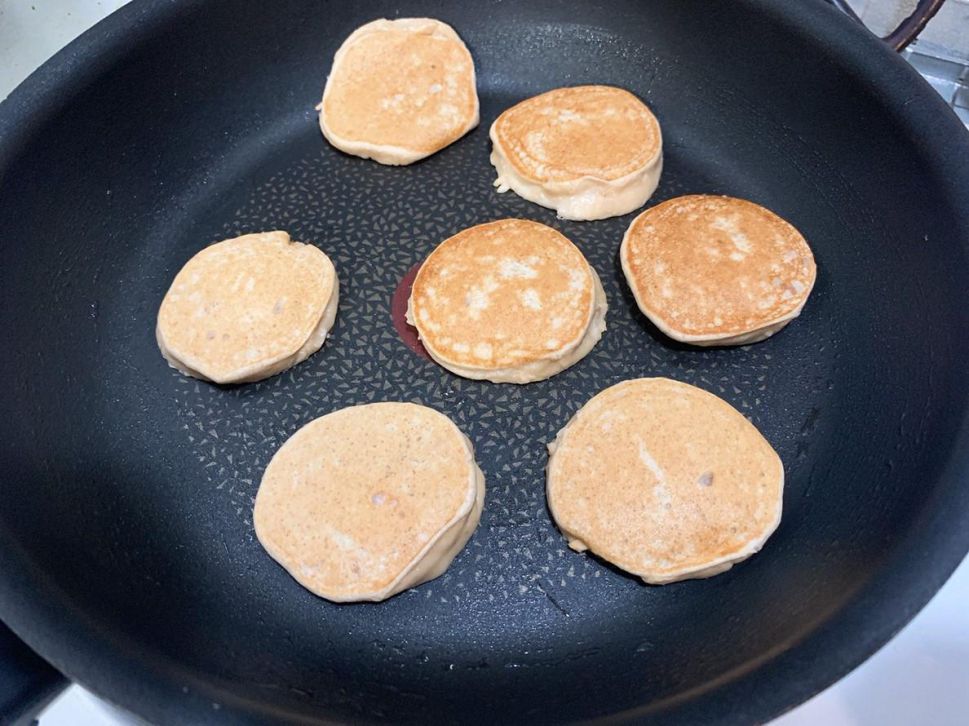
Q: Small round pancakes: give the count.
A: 7